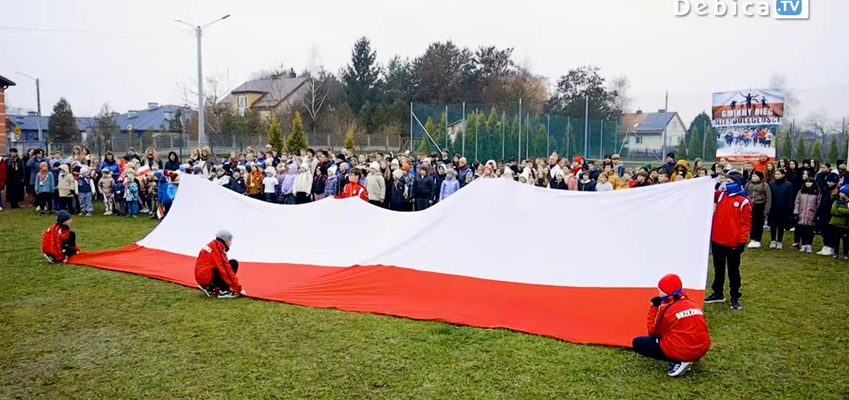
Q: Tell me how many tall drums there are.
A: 0